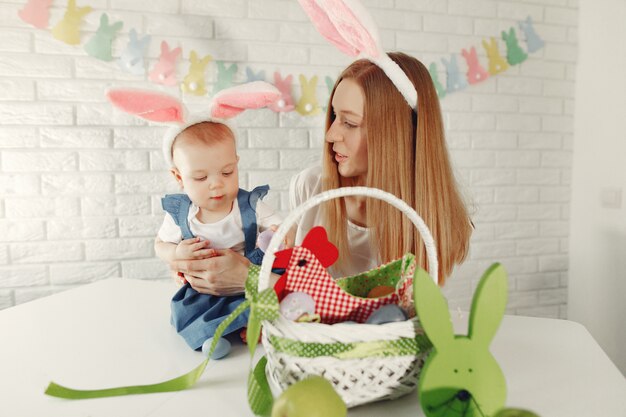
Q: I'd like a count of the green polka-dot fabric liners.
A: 1